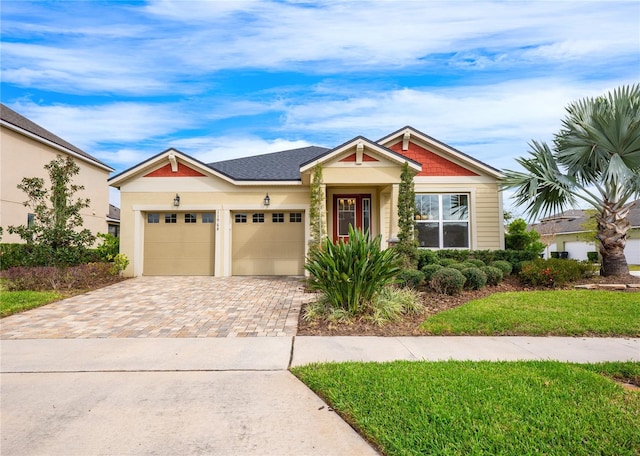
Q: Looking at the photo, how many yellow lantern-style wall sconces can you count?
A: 0